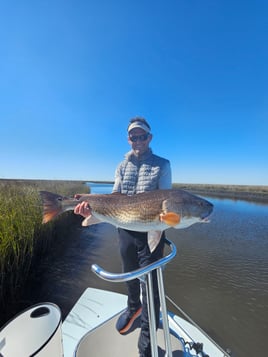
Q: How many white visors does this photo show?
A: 1